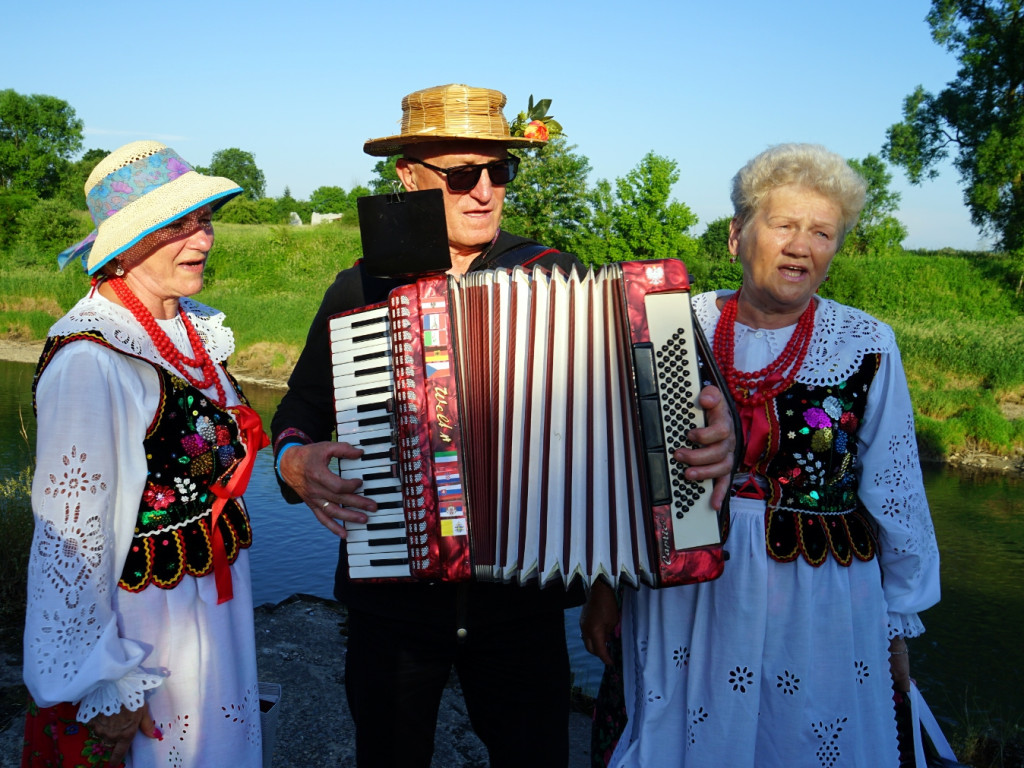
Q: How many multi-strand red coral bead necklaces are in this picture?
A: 2